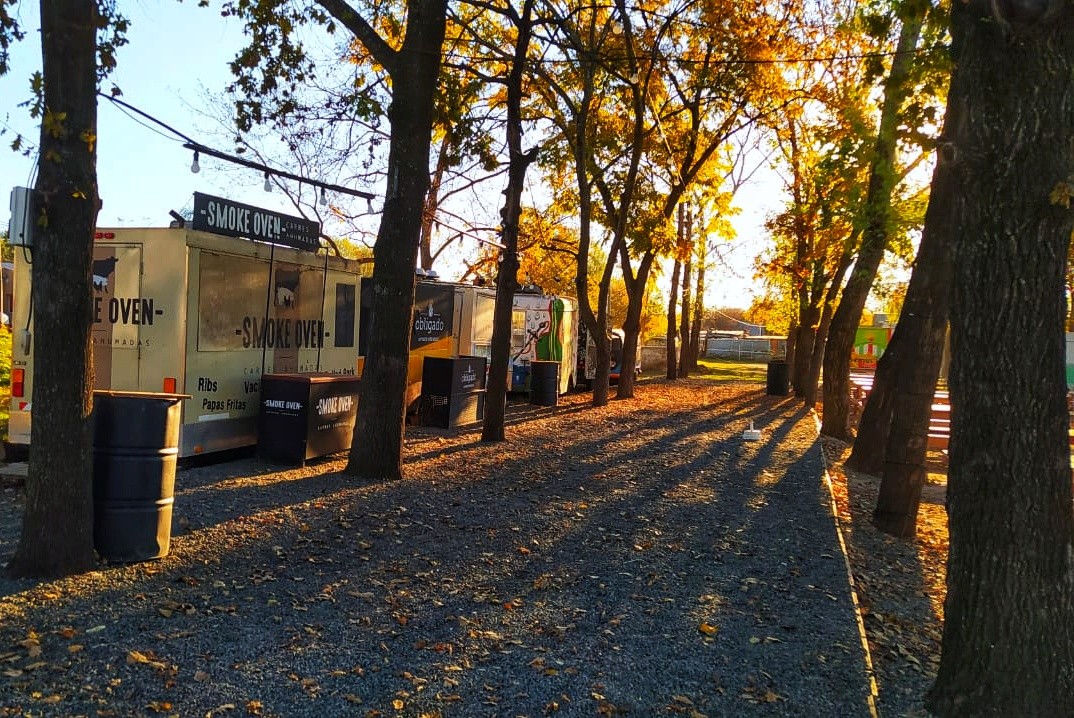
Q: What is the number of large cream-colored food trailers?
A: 1